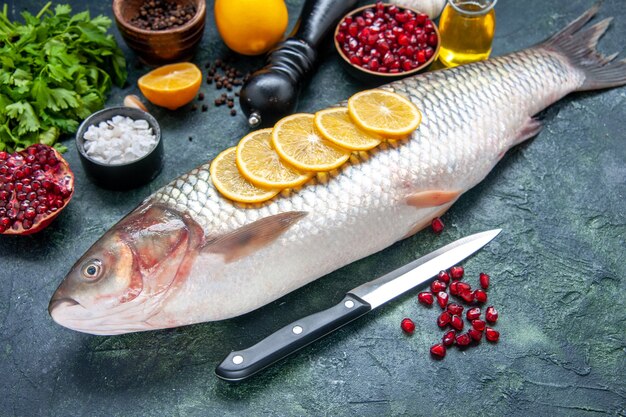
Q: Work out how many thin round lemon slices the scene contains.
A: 5